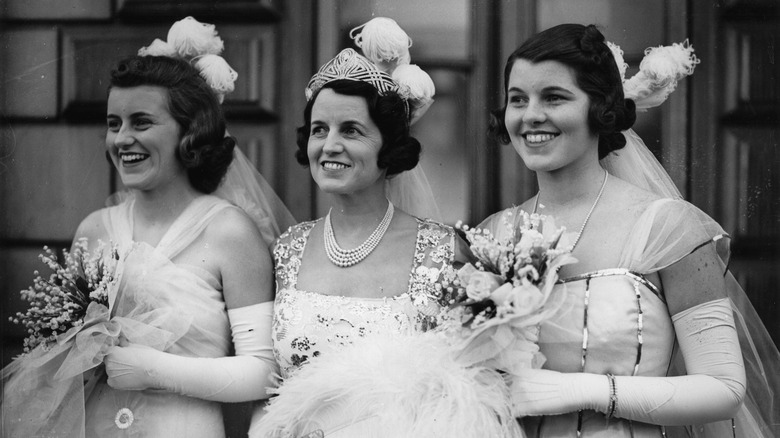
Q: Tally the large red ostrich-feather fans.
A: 0